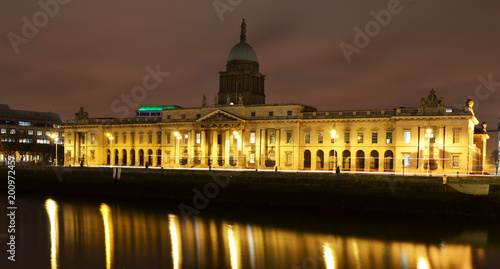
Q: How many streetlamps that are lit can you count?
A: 6